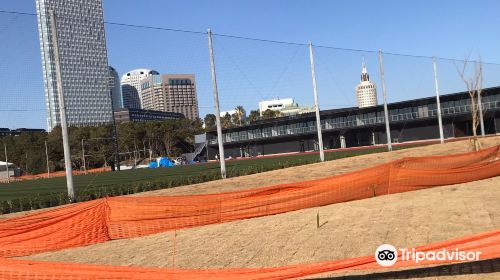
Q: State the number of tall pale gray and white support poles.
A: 6